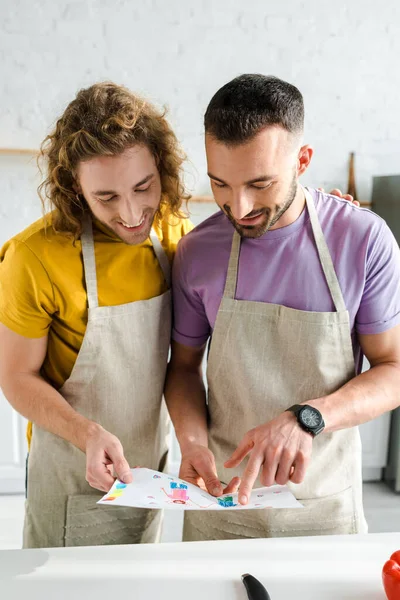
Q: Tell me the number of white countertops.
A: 1